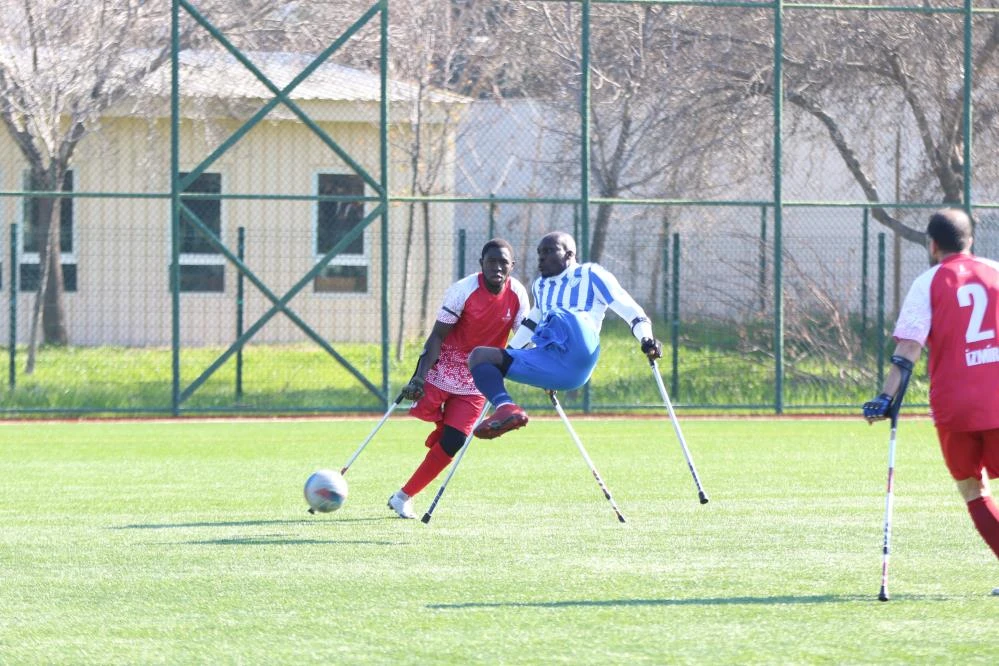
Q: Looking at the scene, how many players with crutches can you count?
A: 3